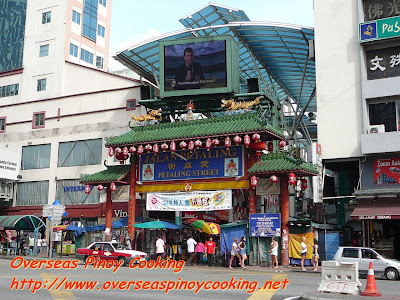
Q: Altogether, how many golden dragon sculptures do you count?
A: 2